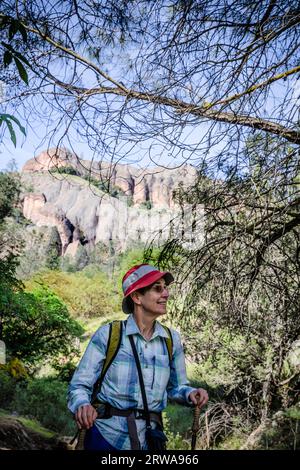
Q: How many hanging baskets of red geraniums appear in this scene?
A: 0